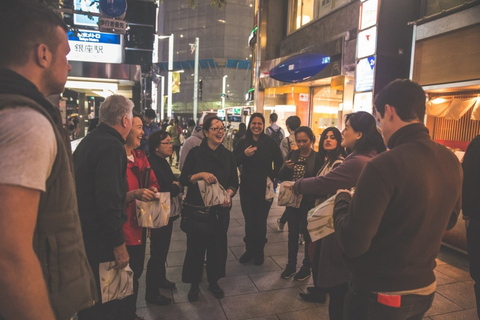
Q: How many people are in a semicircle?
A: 10